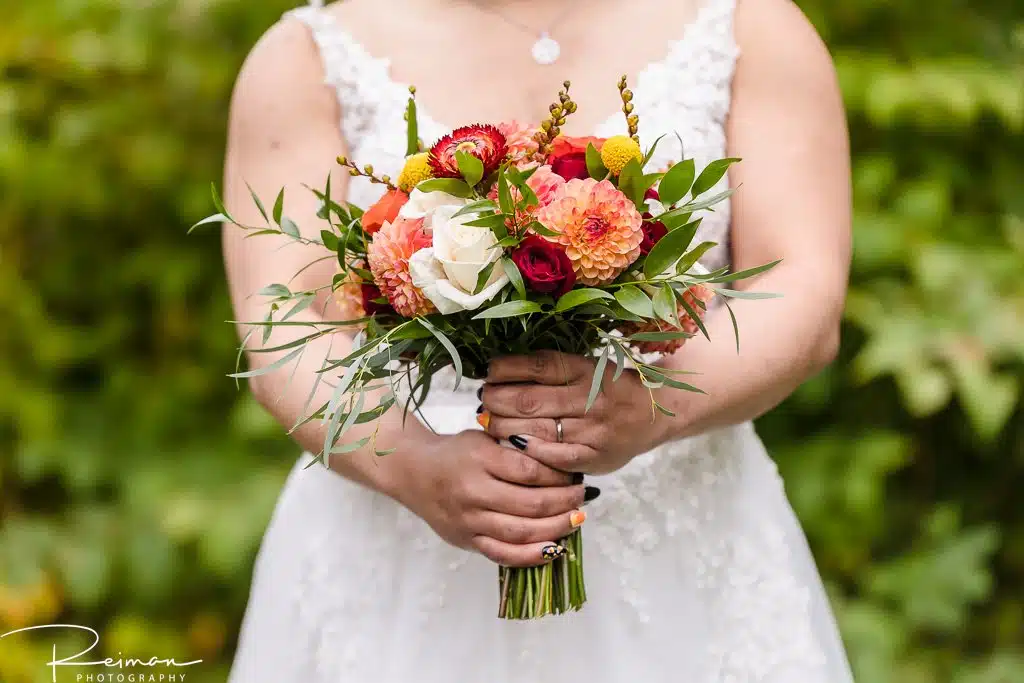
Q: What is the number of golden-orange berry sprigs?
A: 4